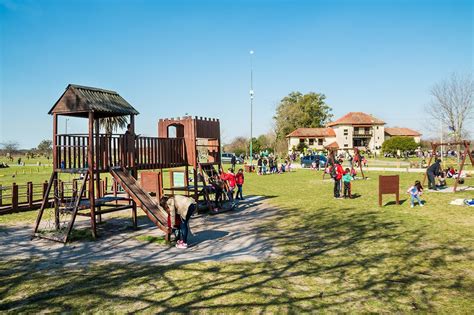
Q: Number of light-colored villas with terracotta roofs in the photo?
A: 1